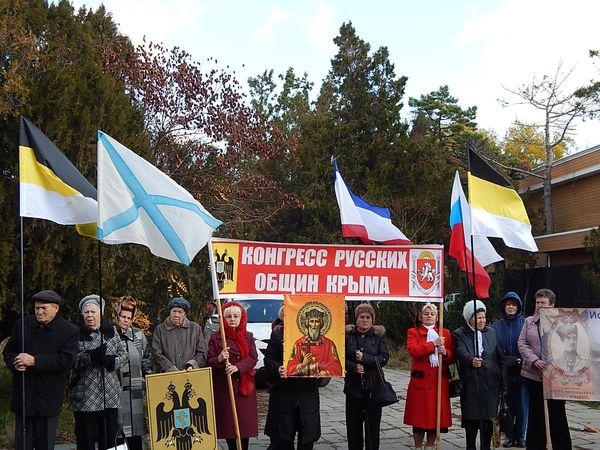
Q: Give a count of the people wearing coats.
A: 11